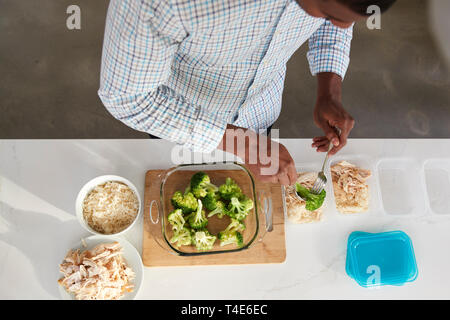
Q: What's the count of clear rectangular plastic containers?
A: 4